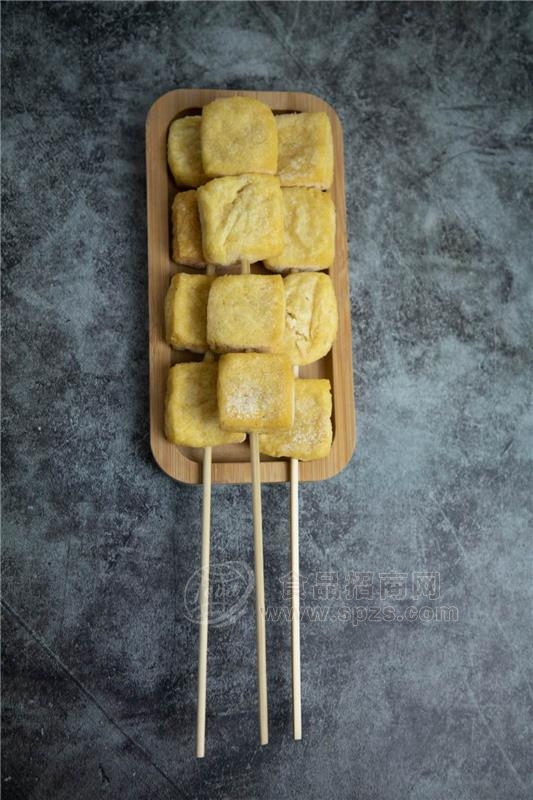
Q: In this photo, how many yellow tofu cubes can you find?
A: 12